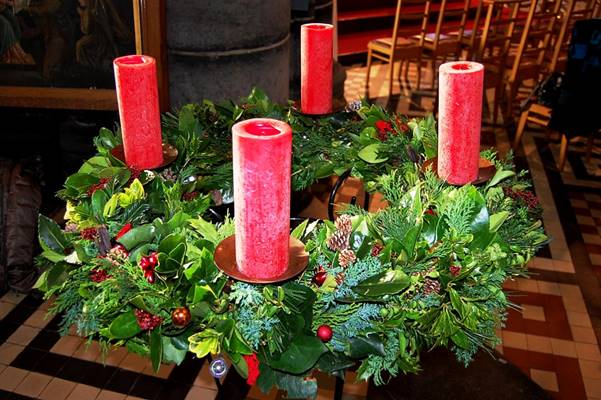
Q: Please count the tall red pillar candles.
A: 4